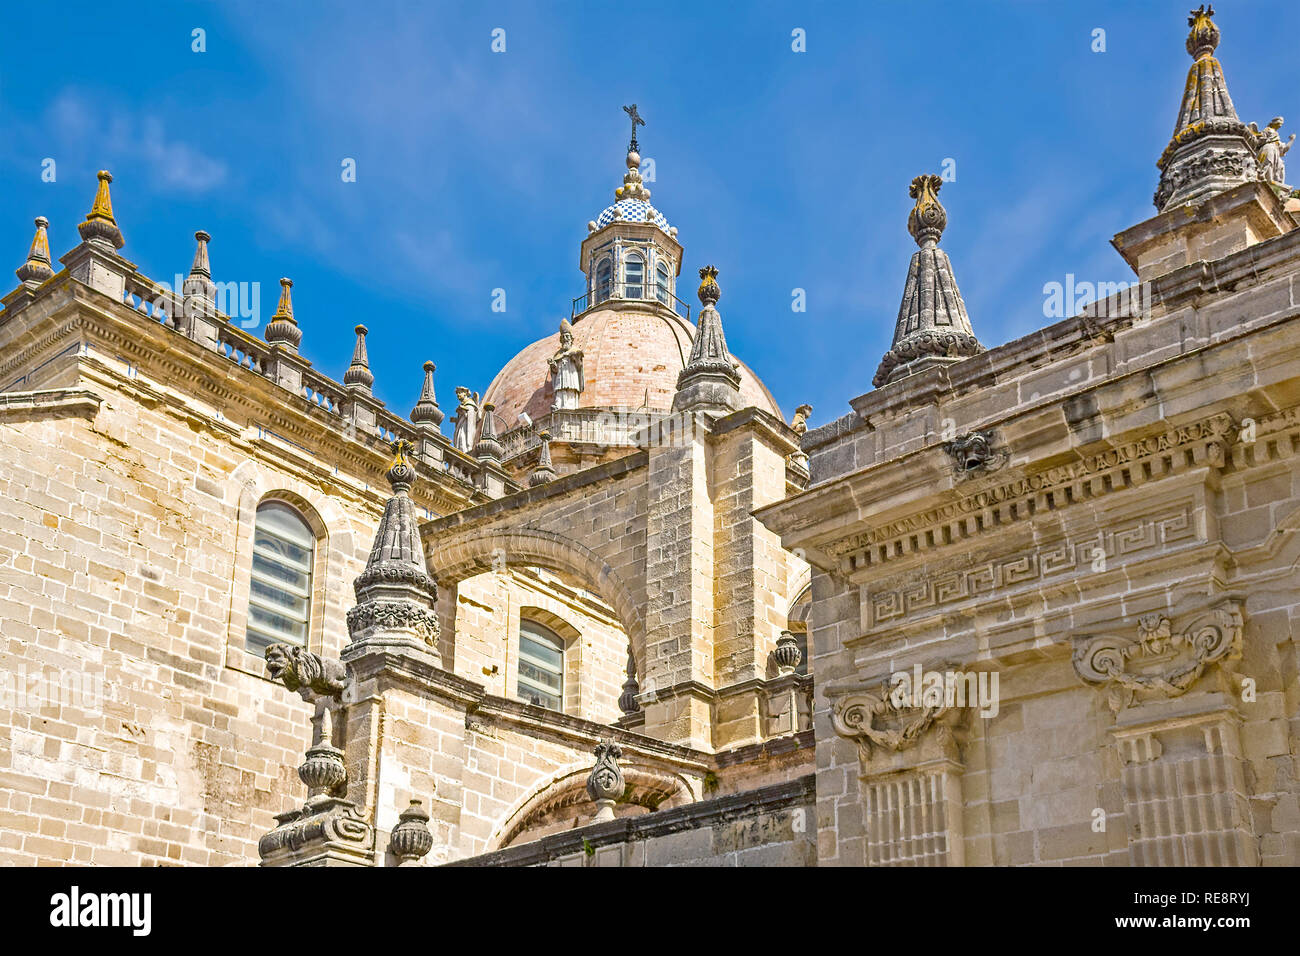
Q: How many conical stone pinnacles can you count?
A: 12